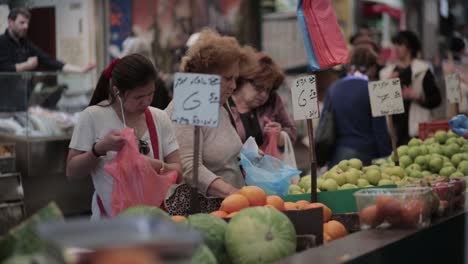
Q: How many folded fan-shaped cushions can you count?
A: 0